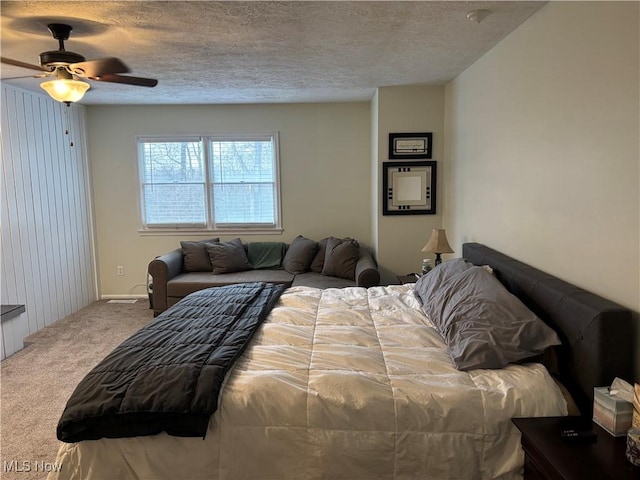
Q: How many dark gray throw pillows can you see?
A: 5